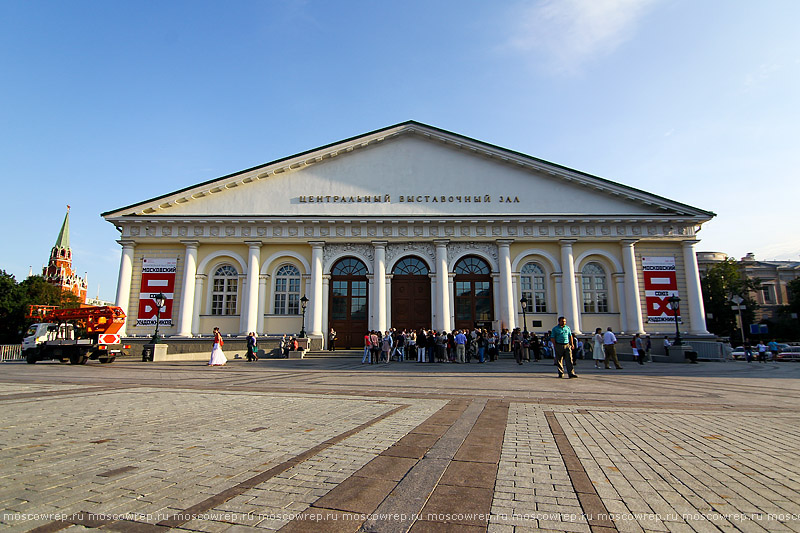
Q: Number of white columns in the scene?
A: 10